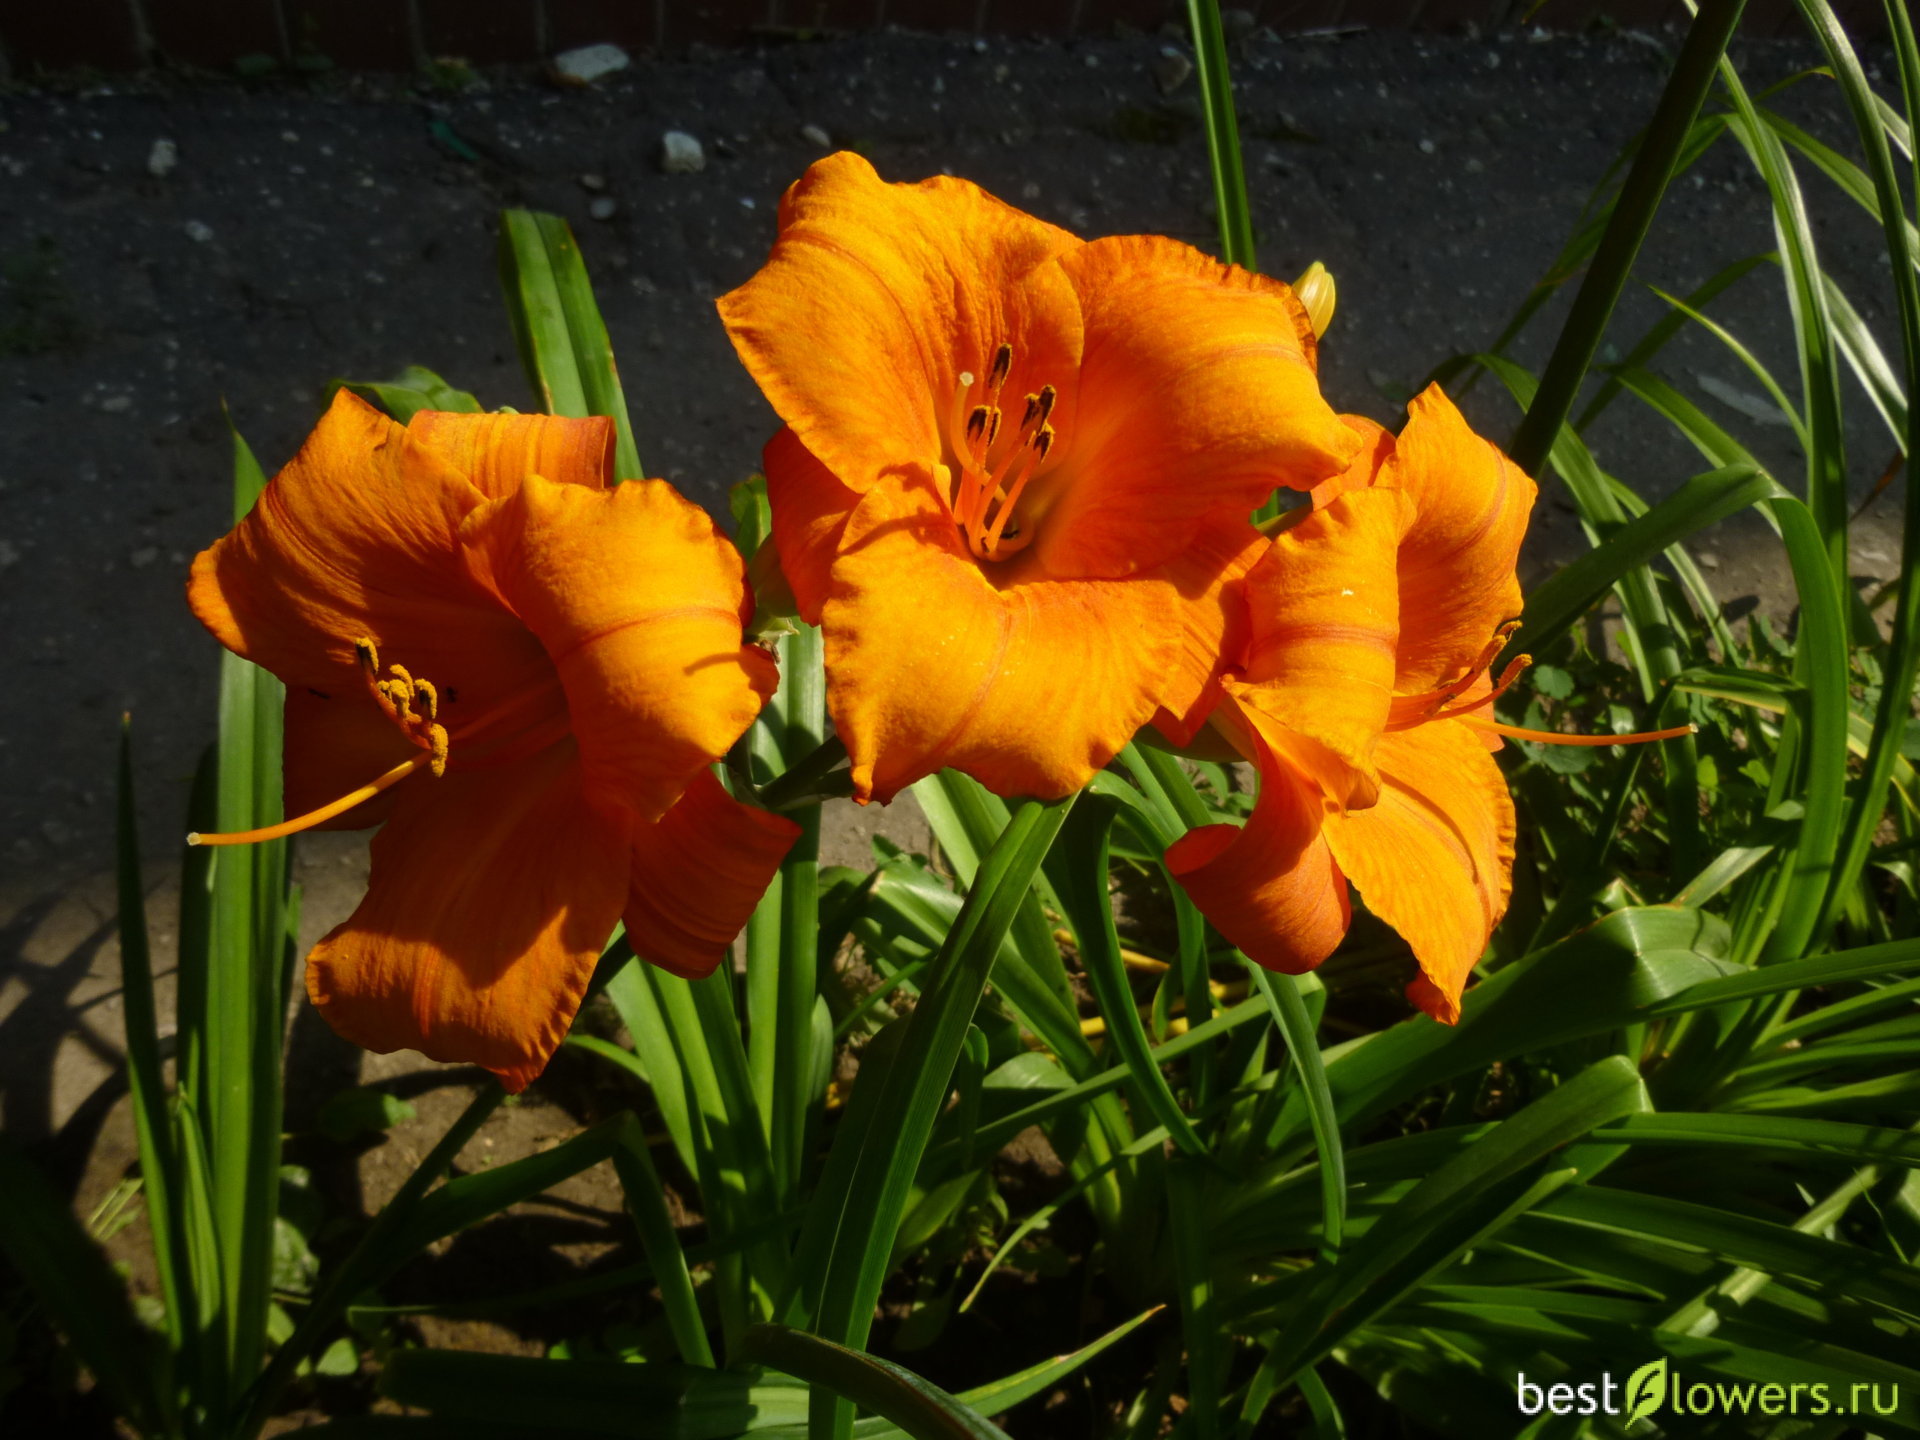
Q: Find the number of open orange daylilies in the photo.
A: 3